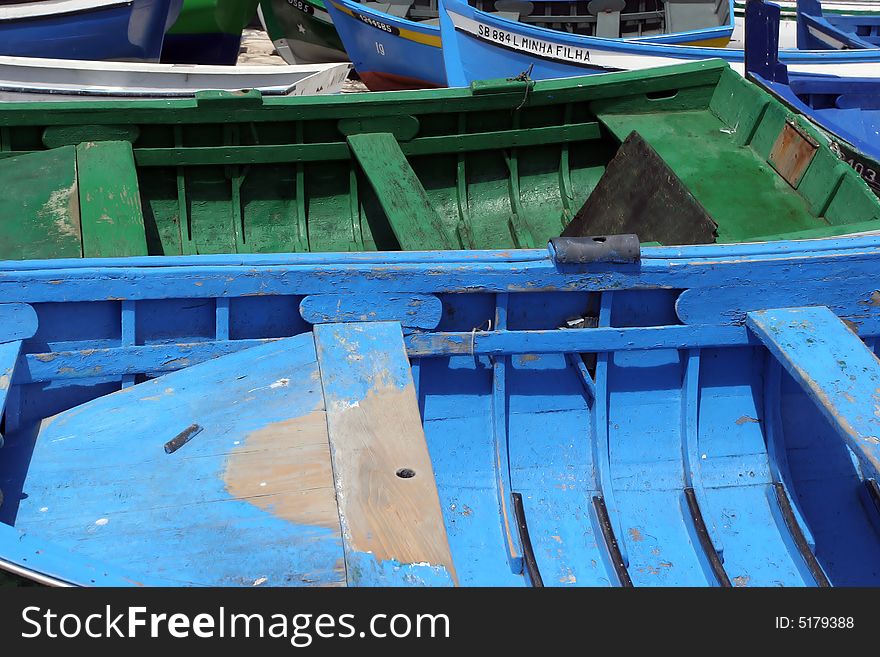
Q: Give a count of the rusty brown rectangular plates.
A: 1